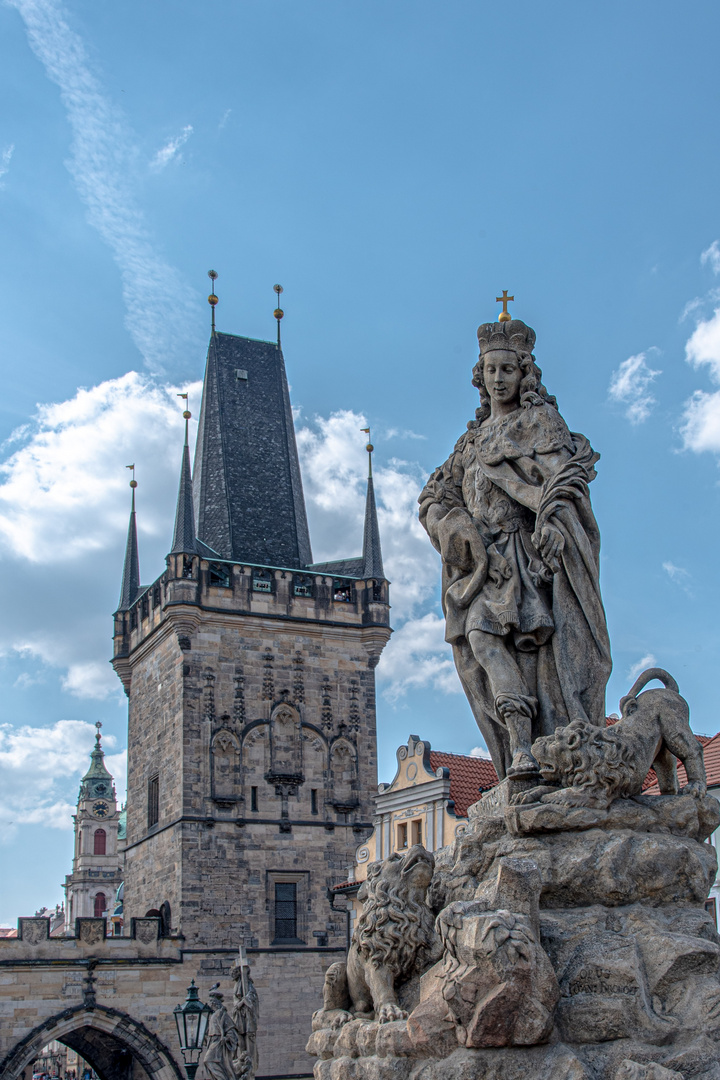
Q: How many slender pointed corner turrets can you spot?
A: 3